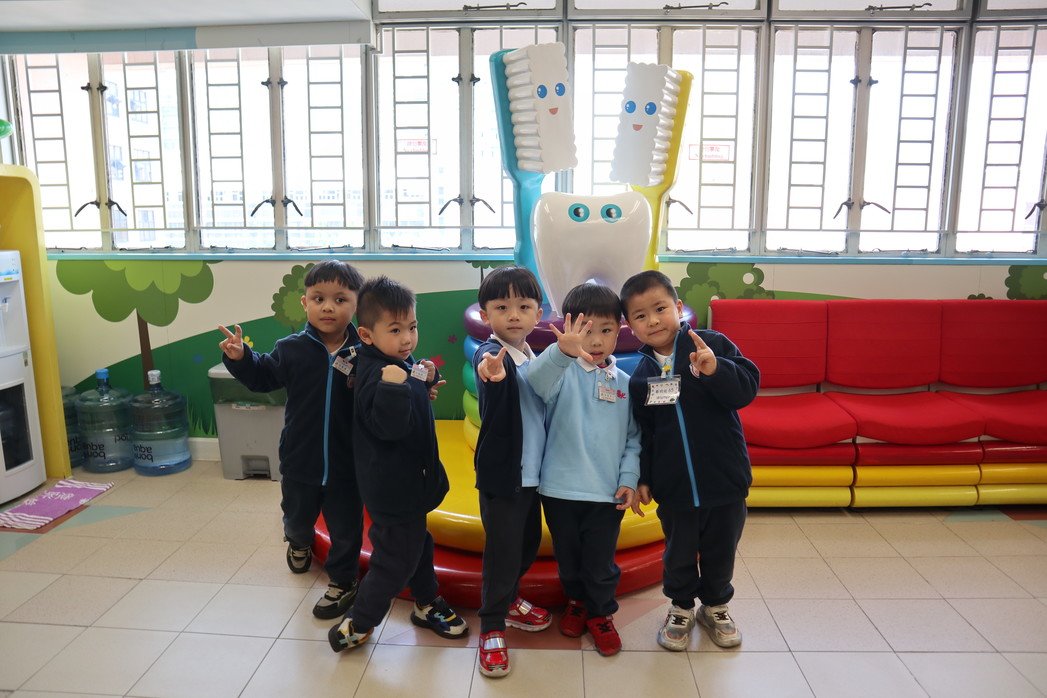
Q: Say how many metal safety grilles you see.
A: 11